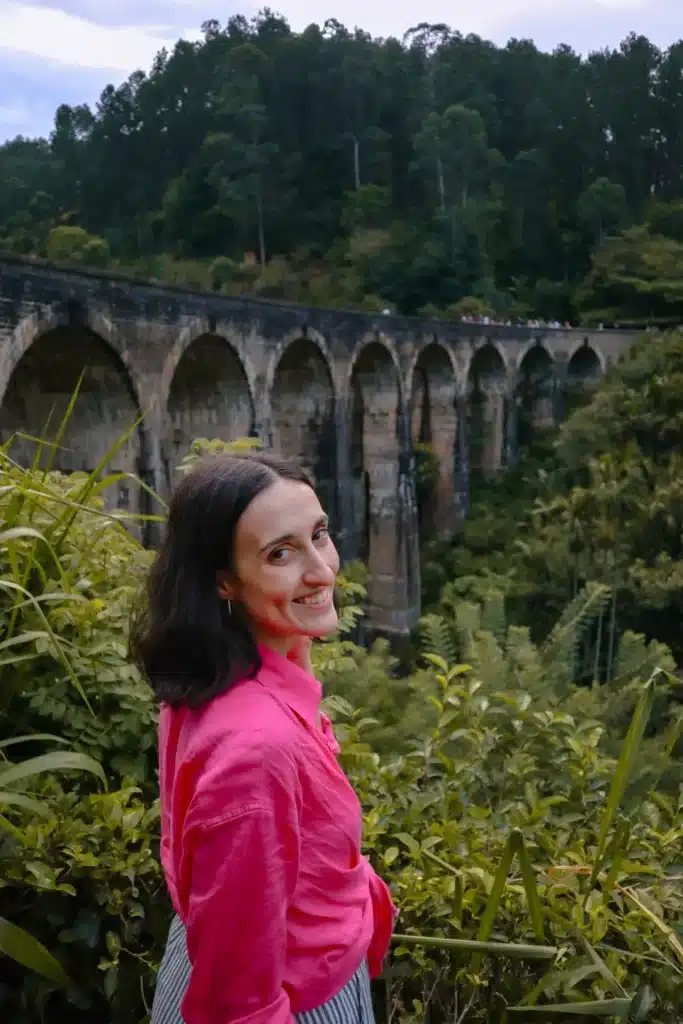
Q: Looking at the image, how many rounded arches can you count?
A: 8